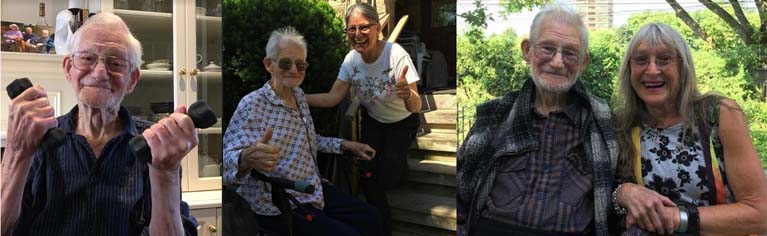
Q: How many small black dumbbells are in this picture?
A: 2